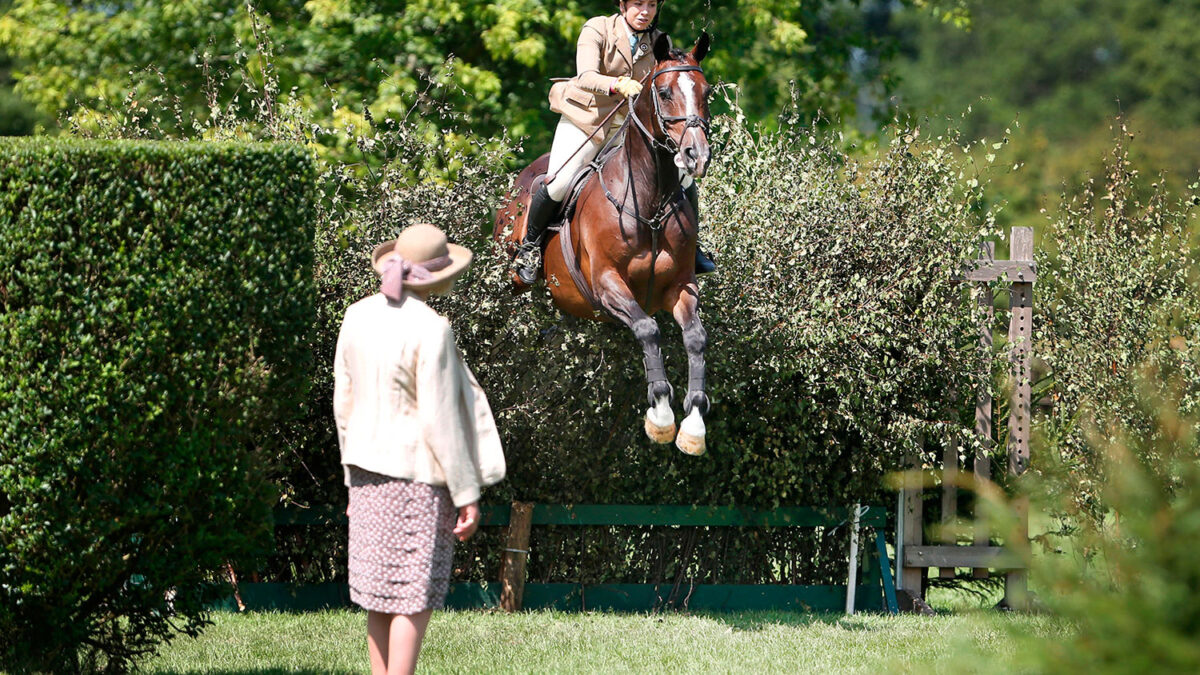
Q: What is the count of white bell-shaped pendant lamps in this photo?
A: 0